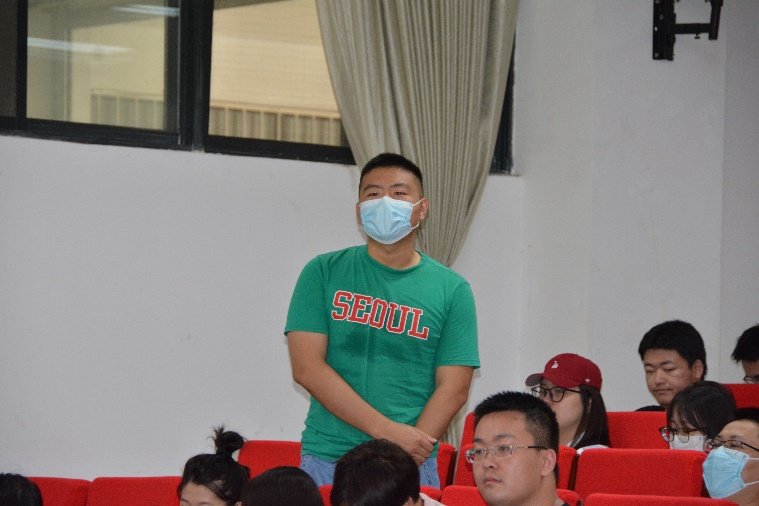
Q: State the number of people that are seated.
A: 10